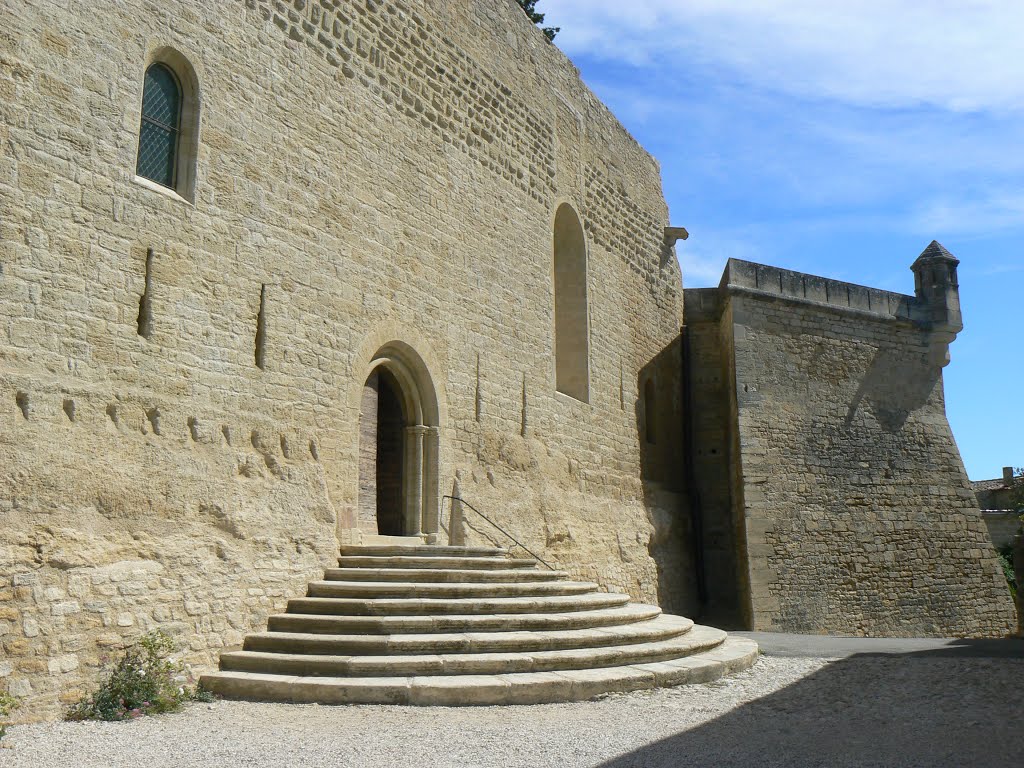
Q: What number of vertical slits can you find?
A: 5